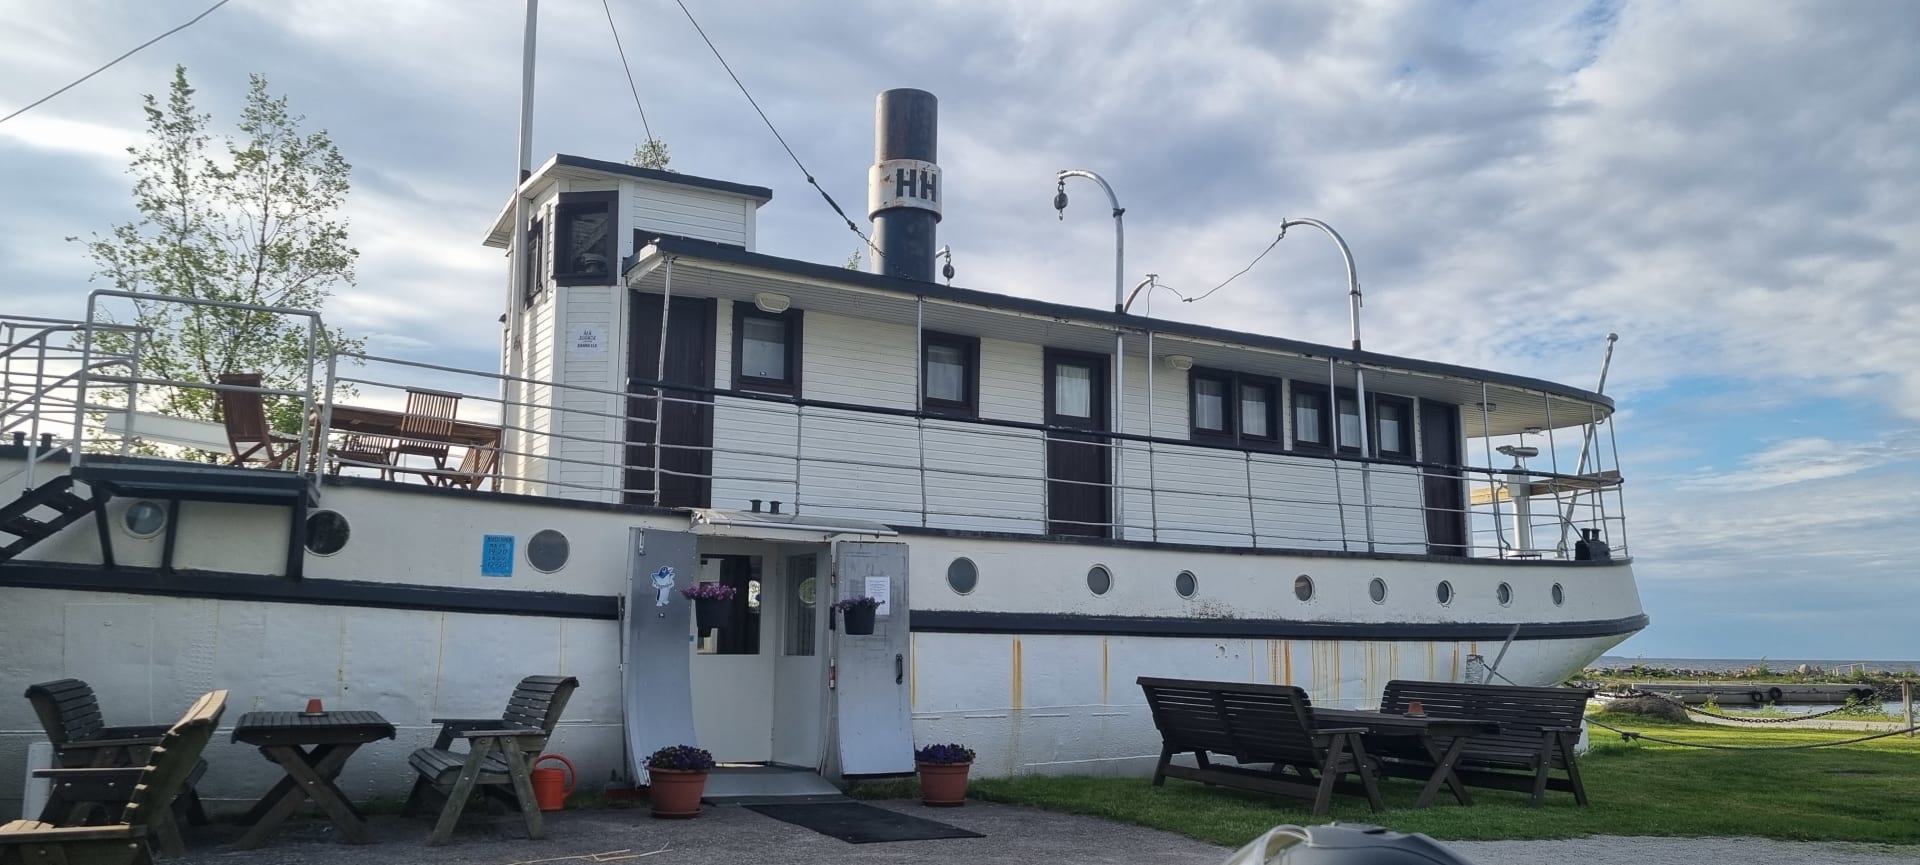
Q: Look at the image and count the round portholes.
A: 11